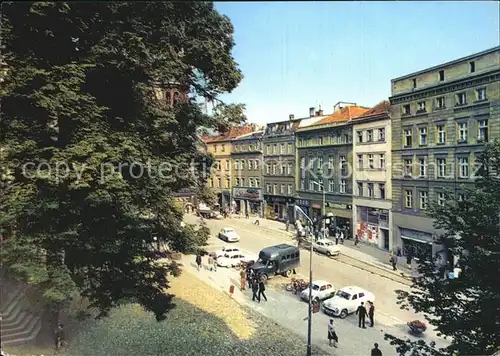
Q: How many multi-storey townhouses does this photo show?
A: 6